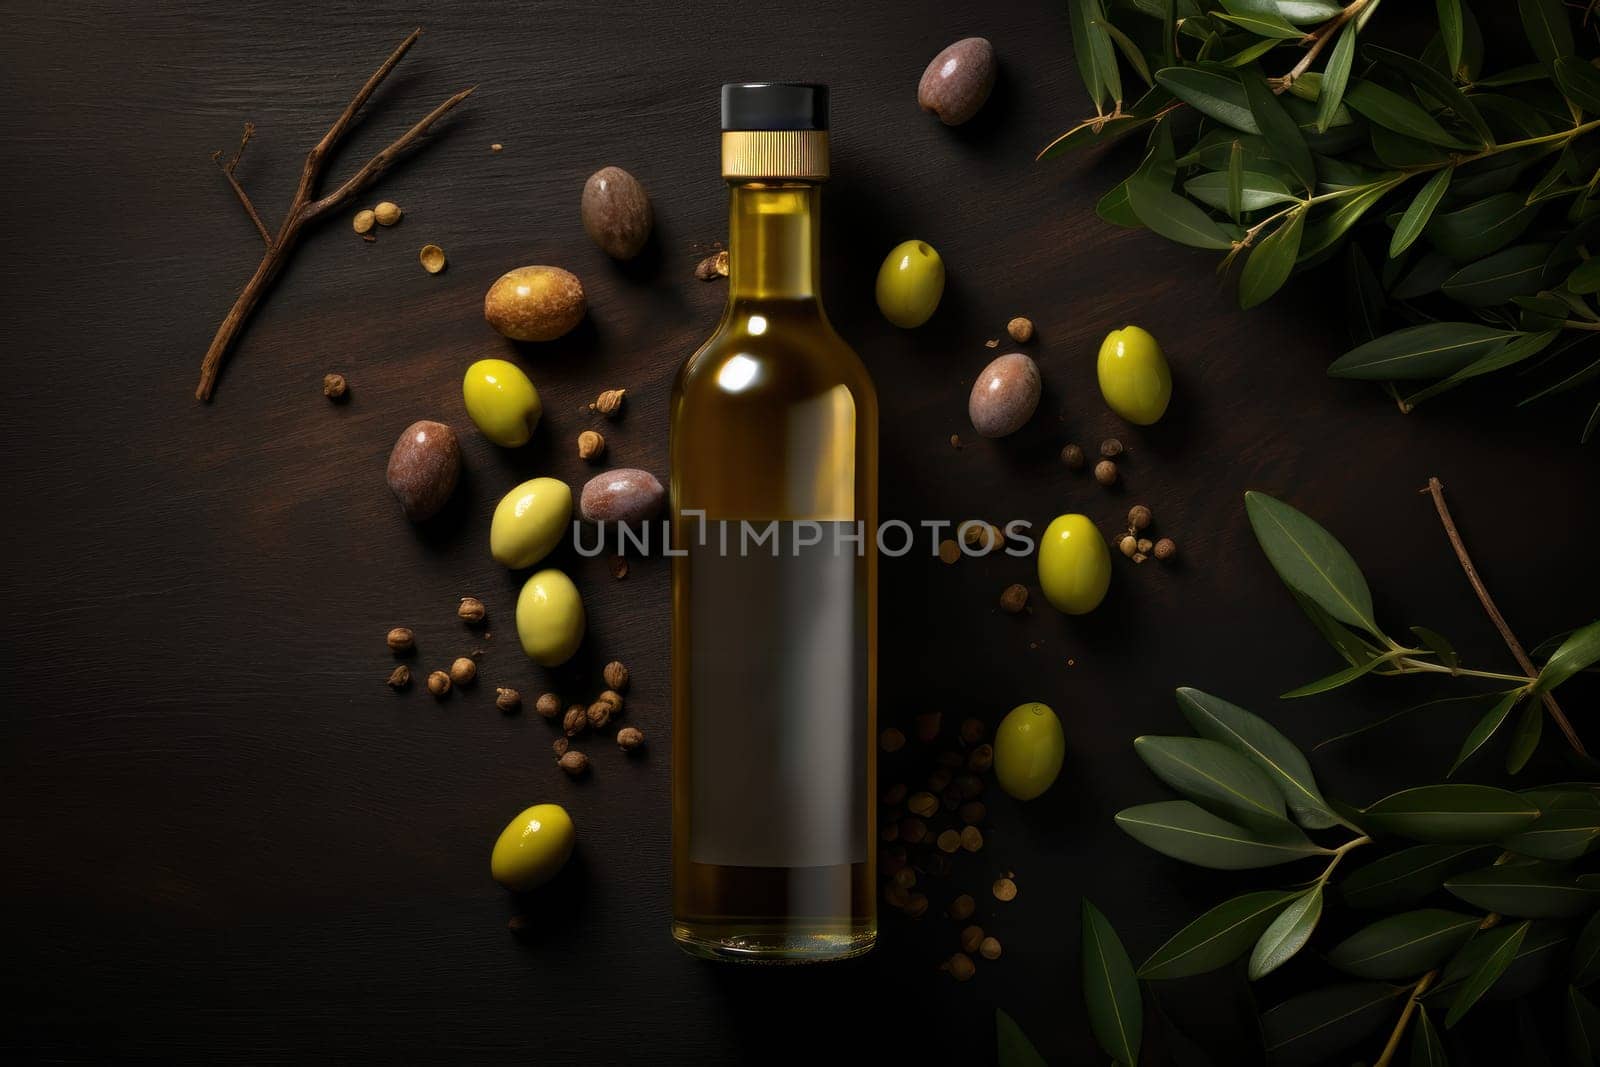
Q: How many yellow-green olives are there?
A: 8